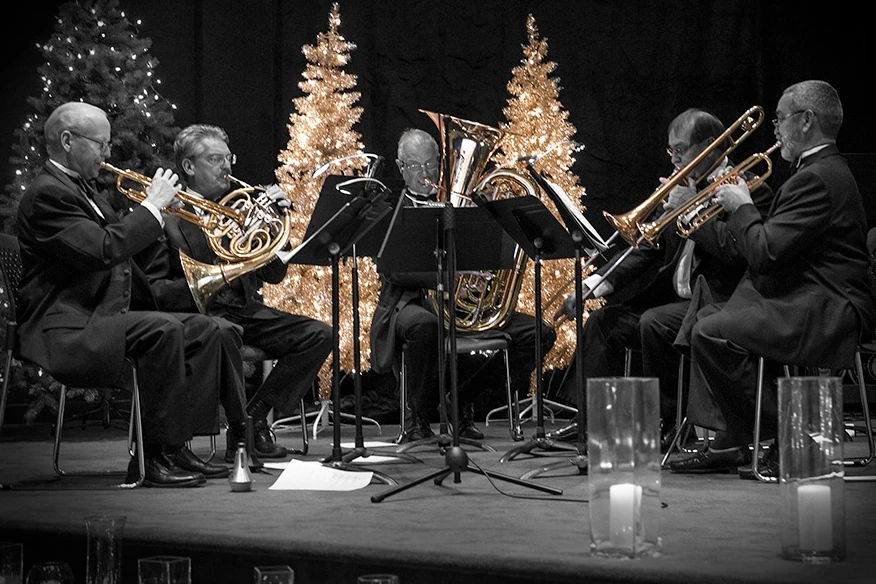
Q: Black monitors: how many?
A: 0